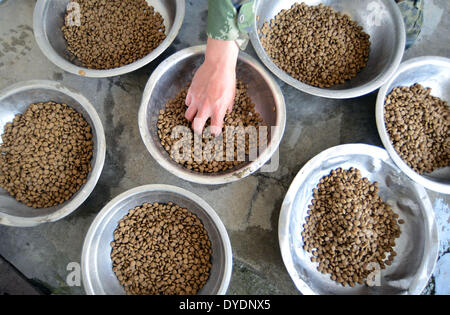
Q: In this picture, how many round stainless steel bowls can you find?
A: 7